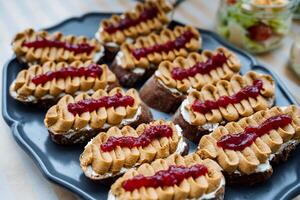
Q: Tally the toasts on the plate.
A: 10